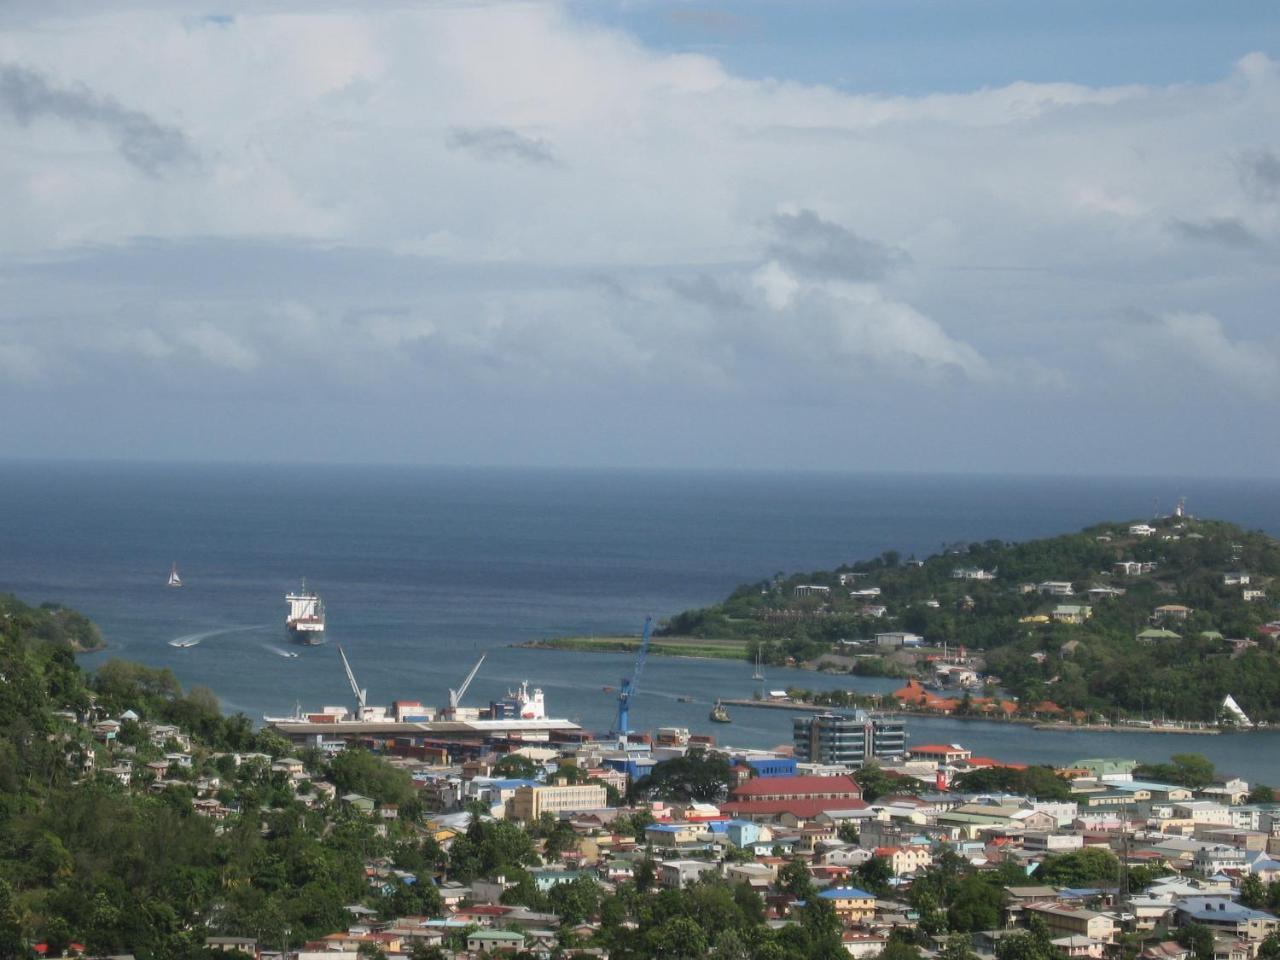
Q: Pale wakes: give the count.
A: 2